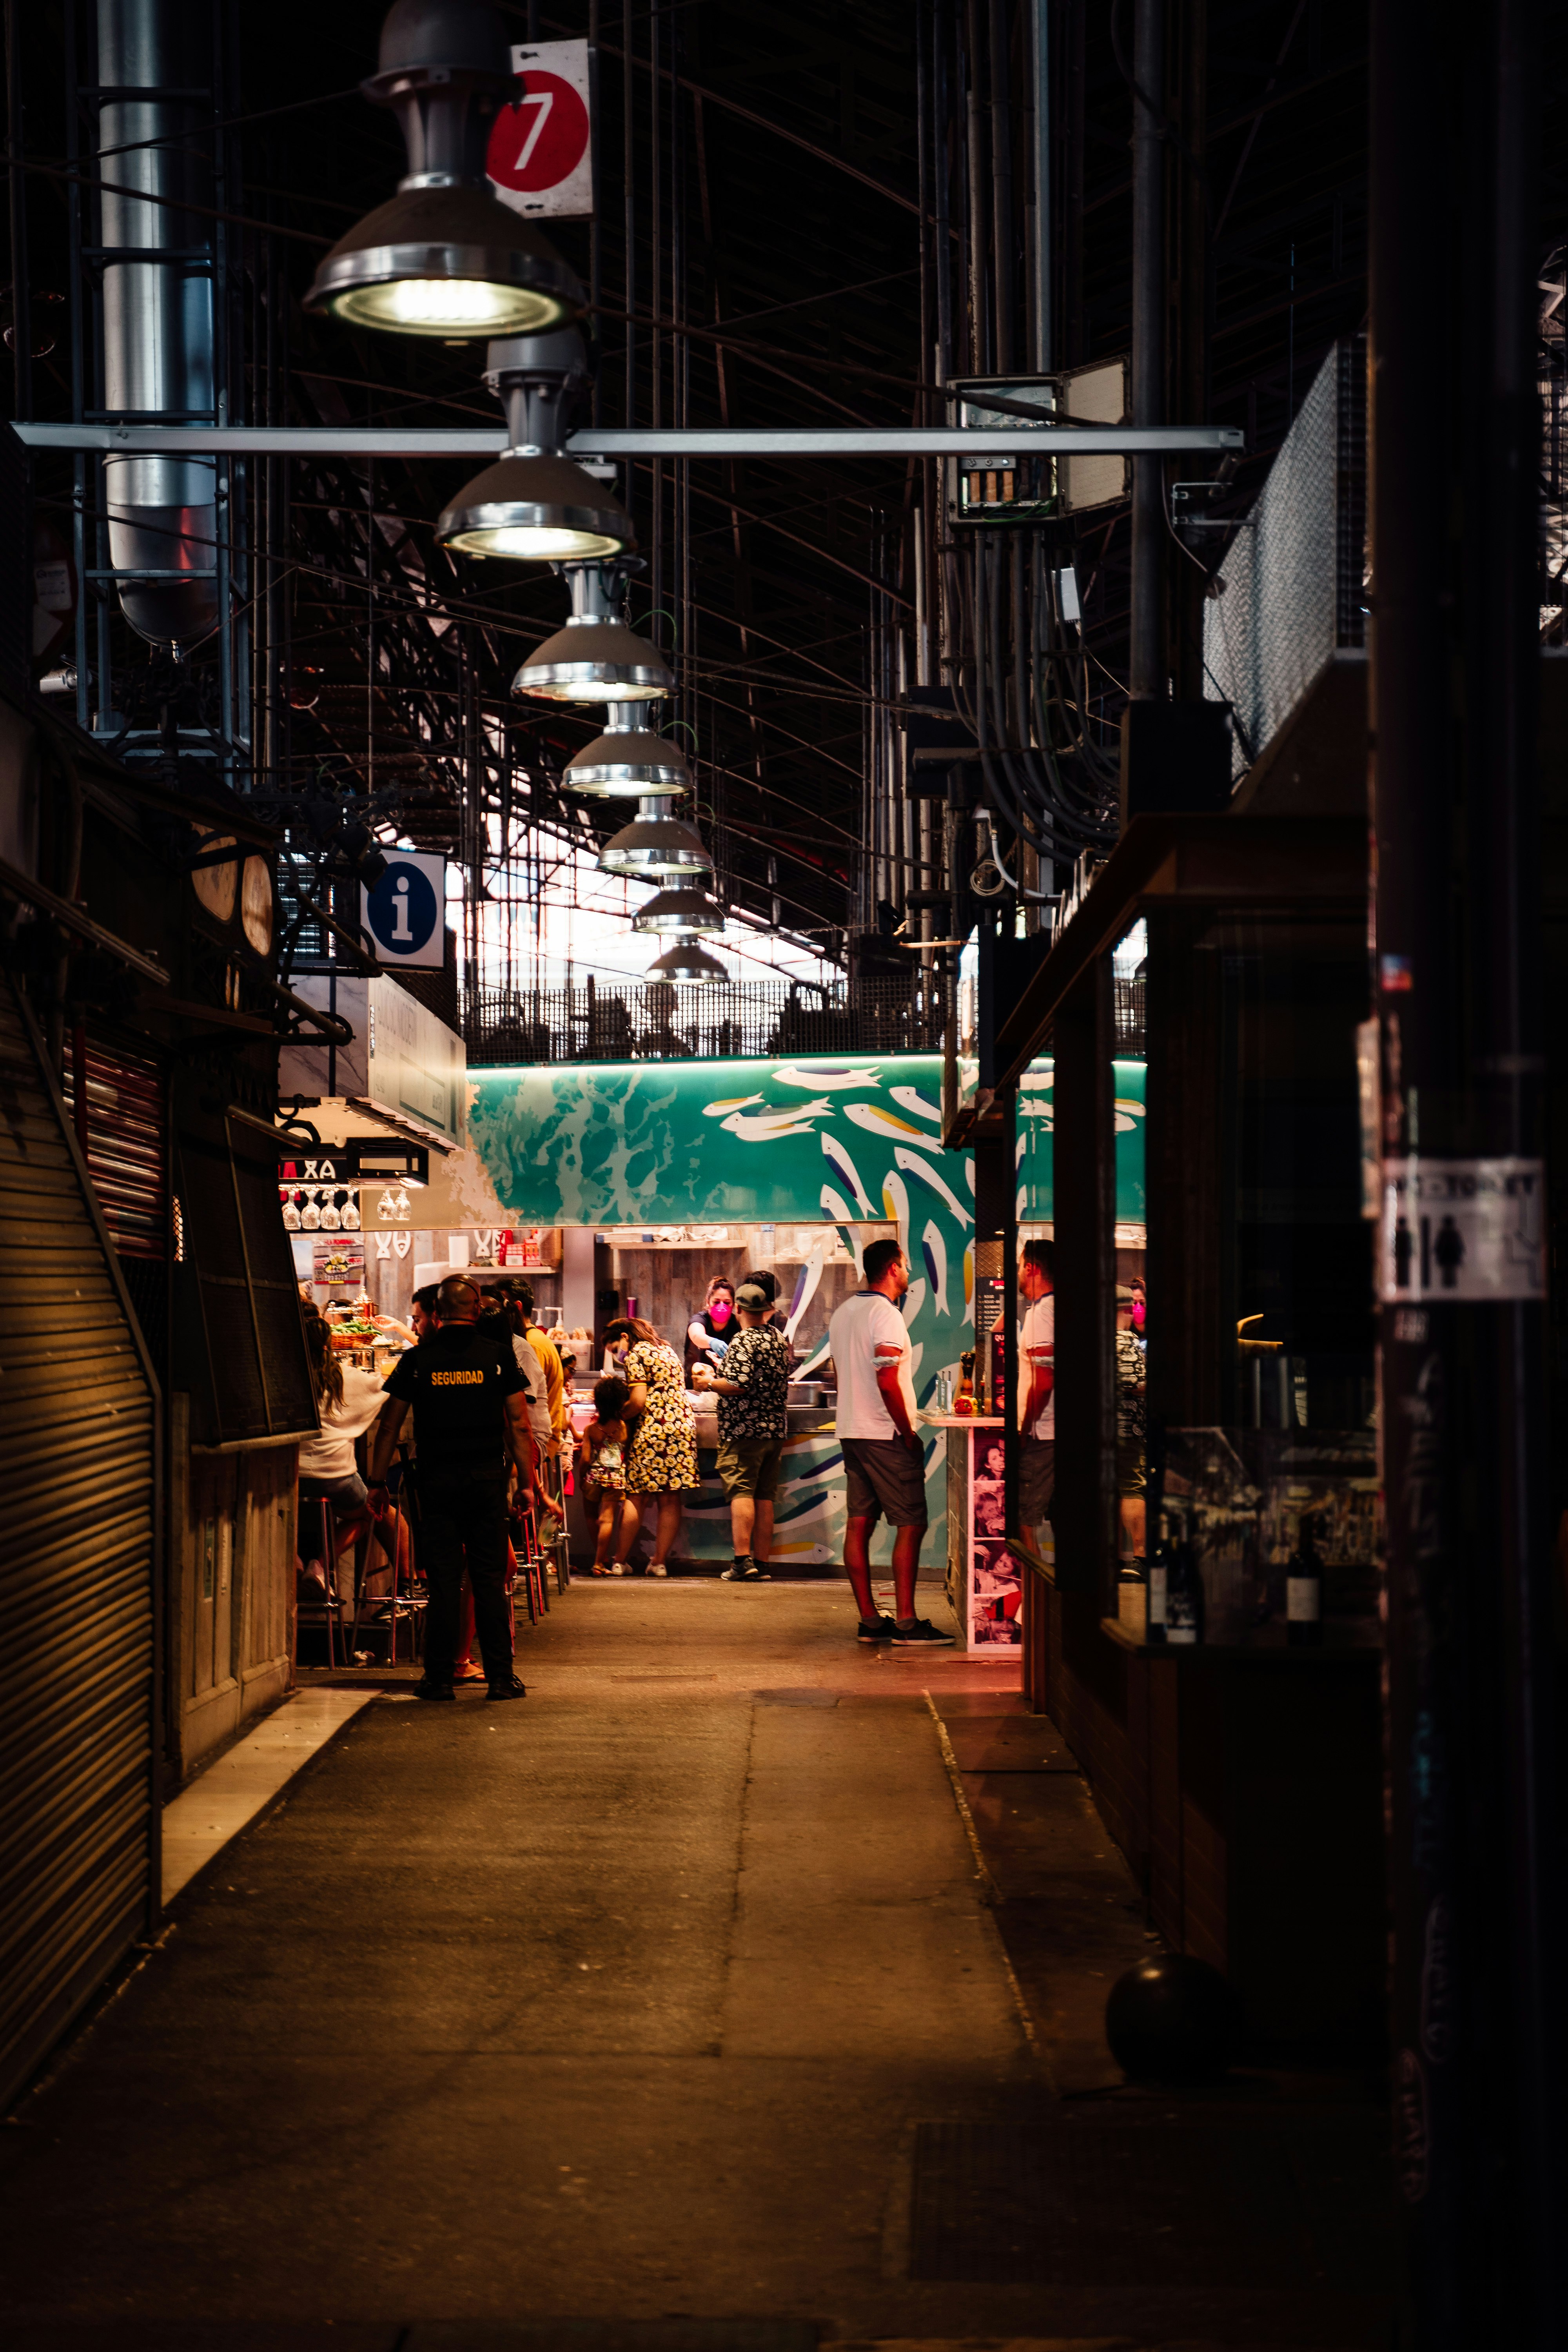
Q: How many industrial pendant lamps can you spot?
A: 7